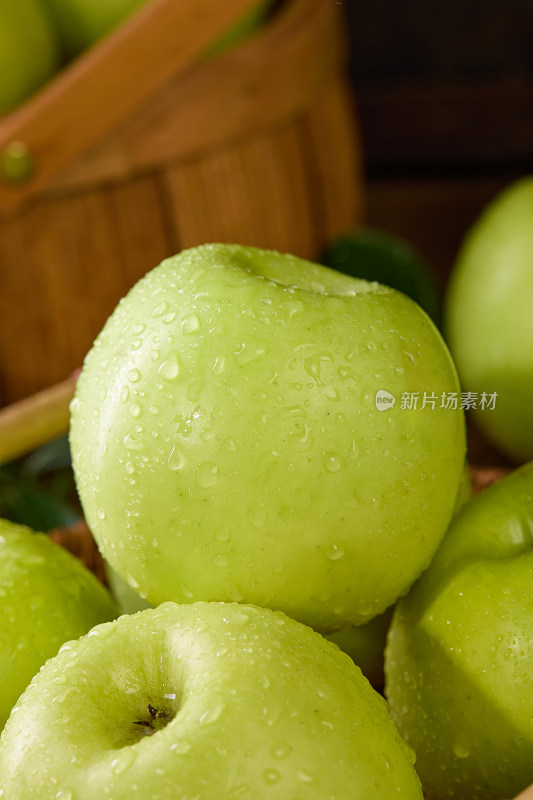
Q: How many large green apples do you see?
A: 5